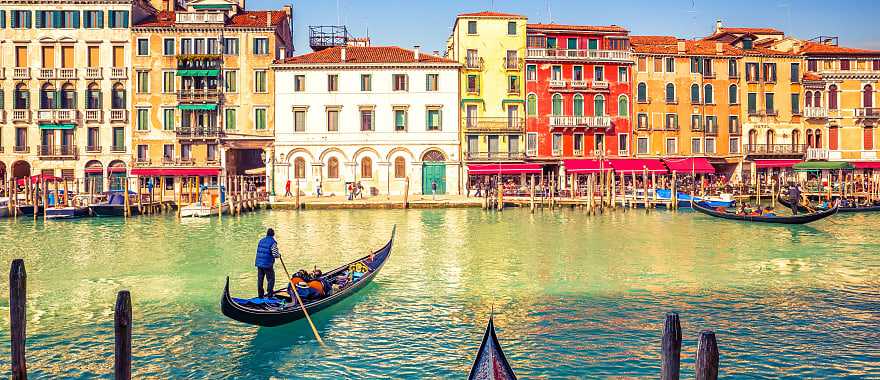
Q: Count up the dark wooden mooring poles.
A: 4